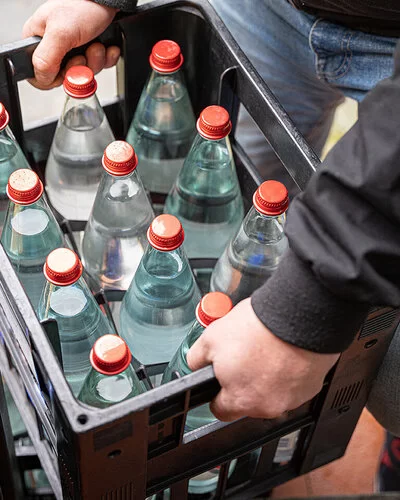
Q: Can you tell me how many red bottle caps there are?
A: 11